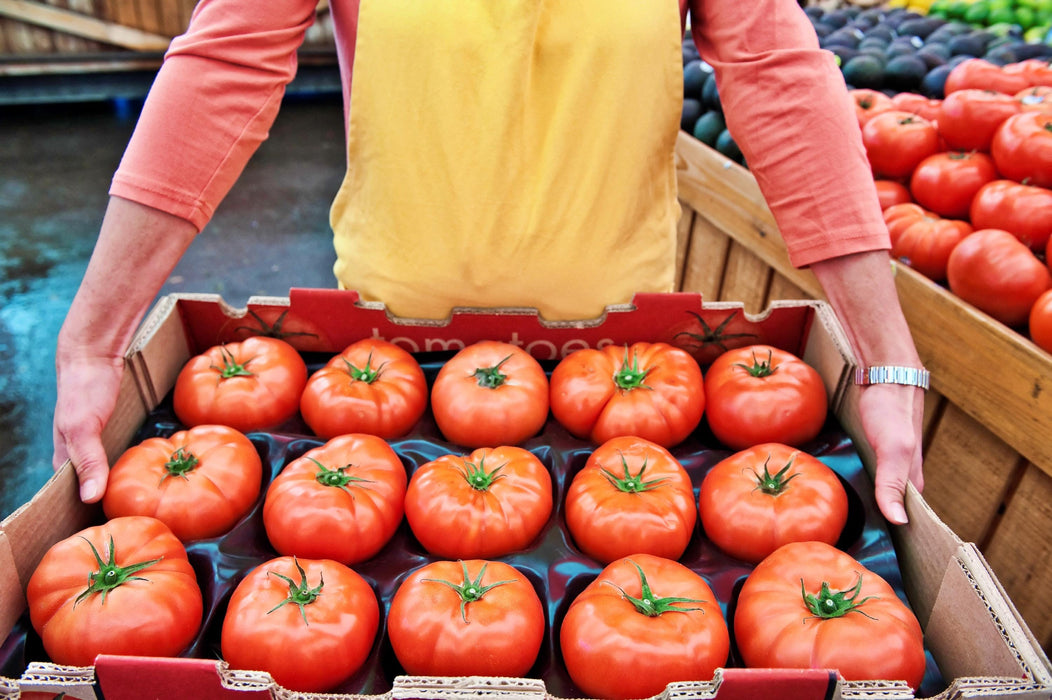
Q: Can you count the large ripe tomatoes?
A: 15